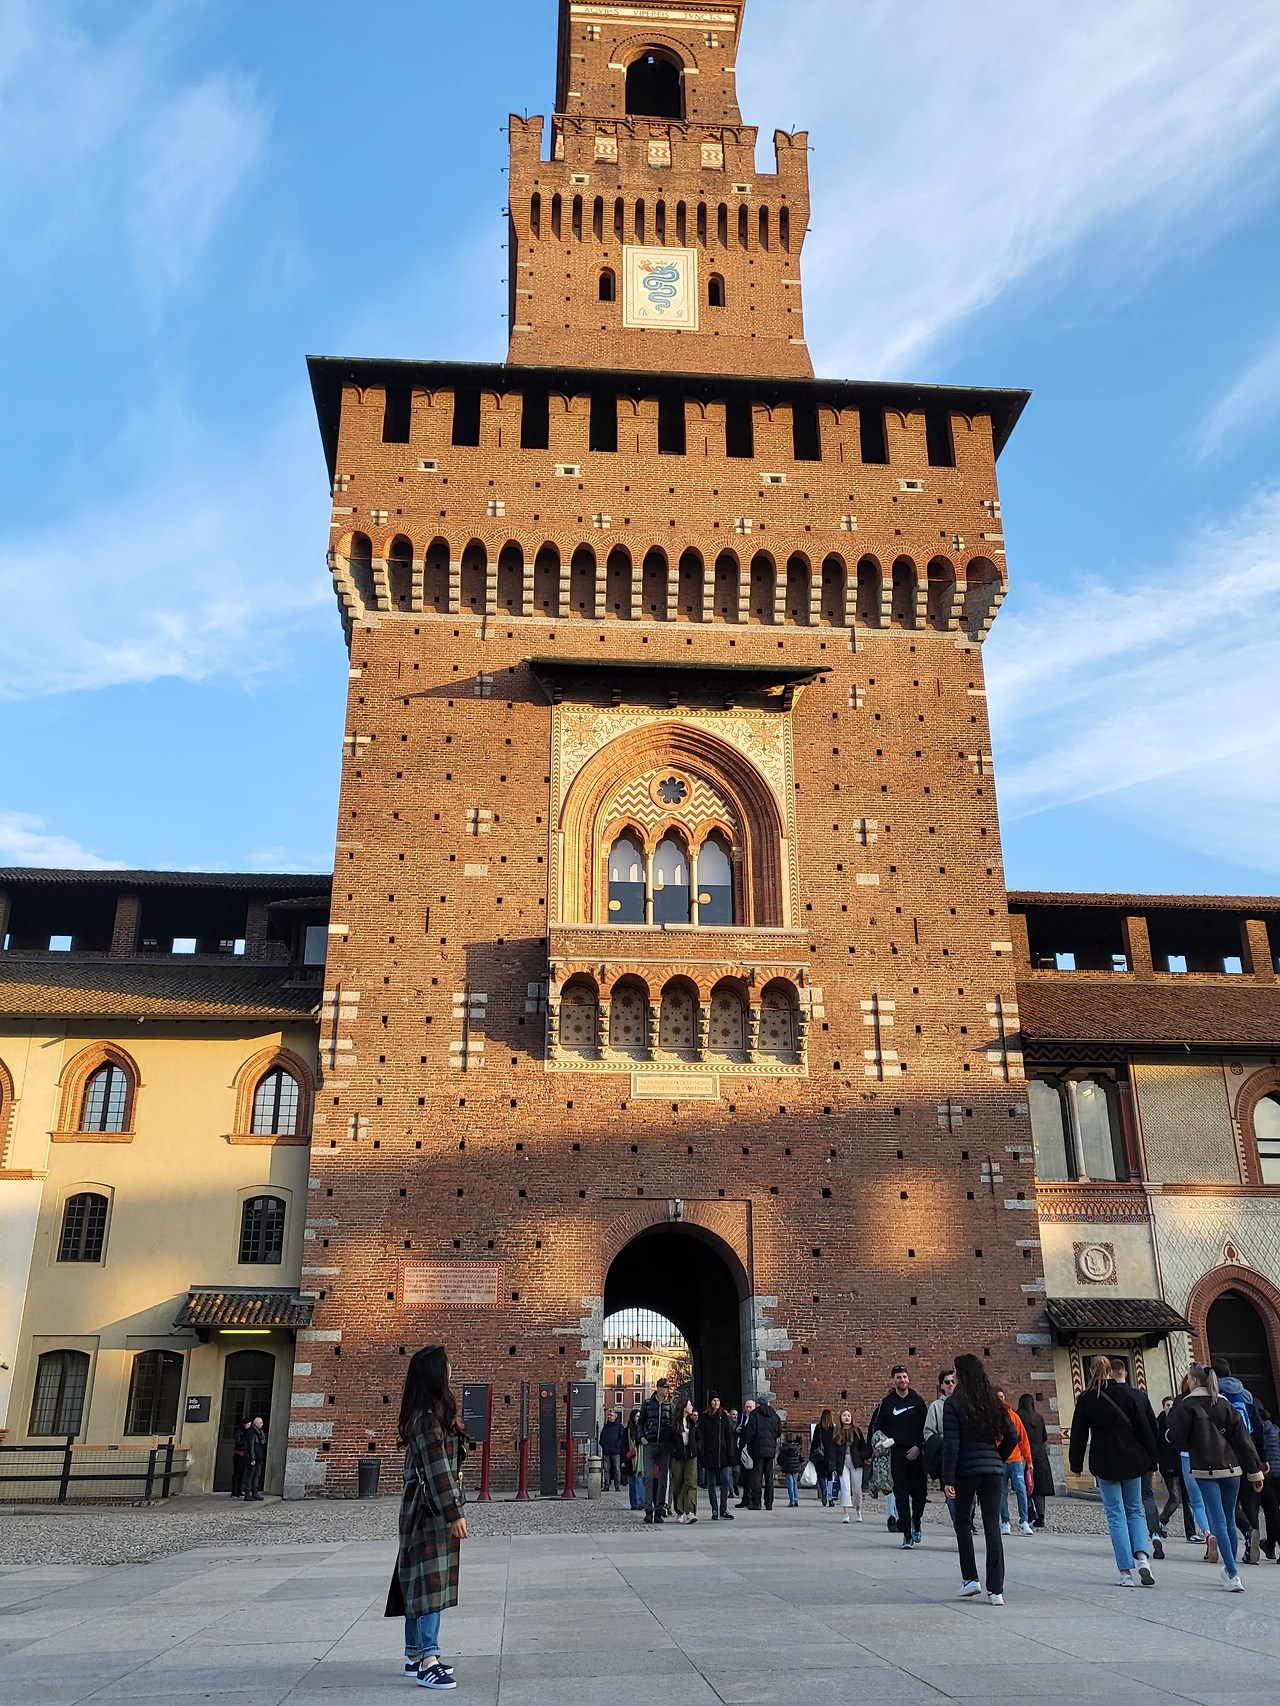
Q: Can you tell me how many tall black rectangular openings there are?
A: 9